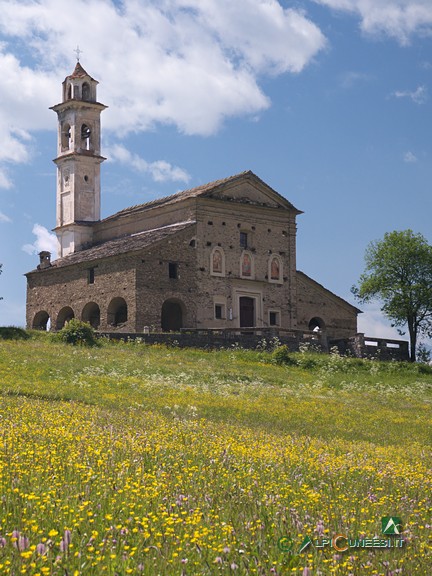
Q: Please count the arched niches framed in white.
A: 3